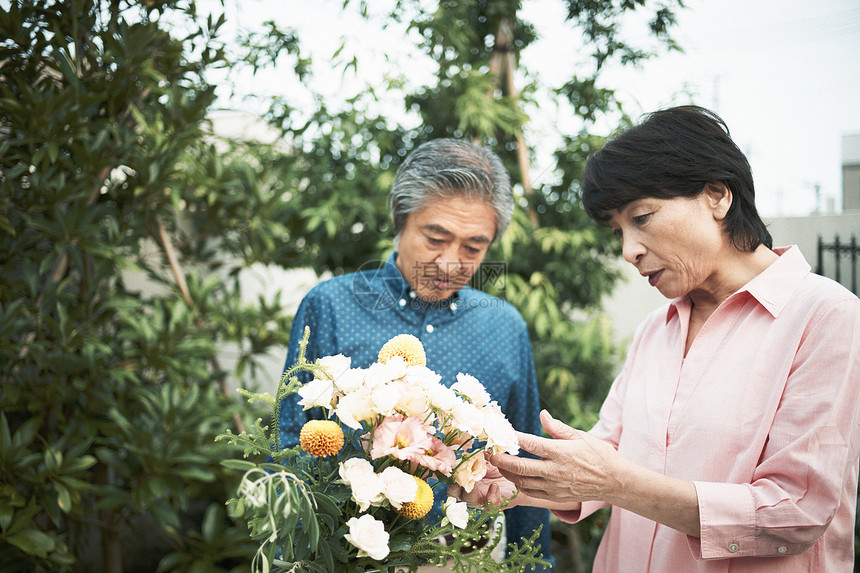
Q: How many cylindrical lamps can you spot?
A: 0